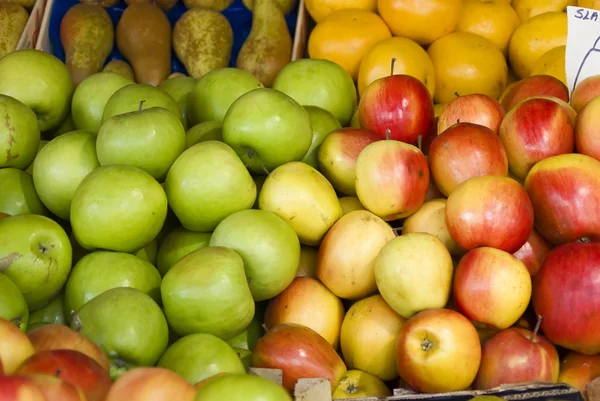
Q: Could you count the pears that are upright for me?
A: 1